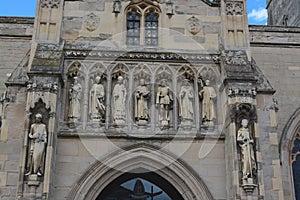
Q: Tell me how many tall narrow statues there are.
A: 9